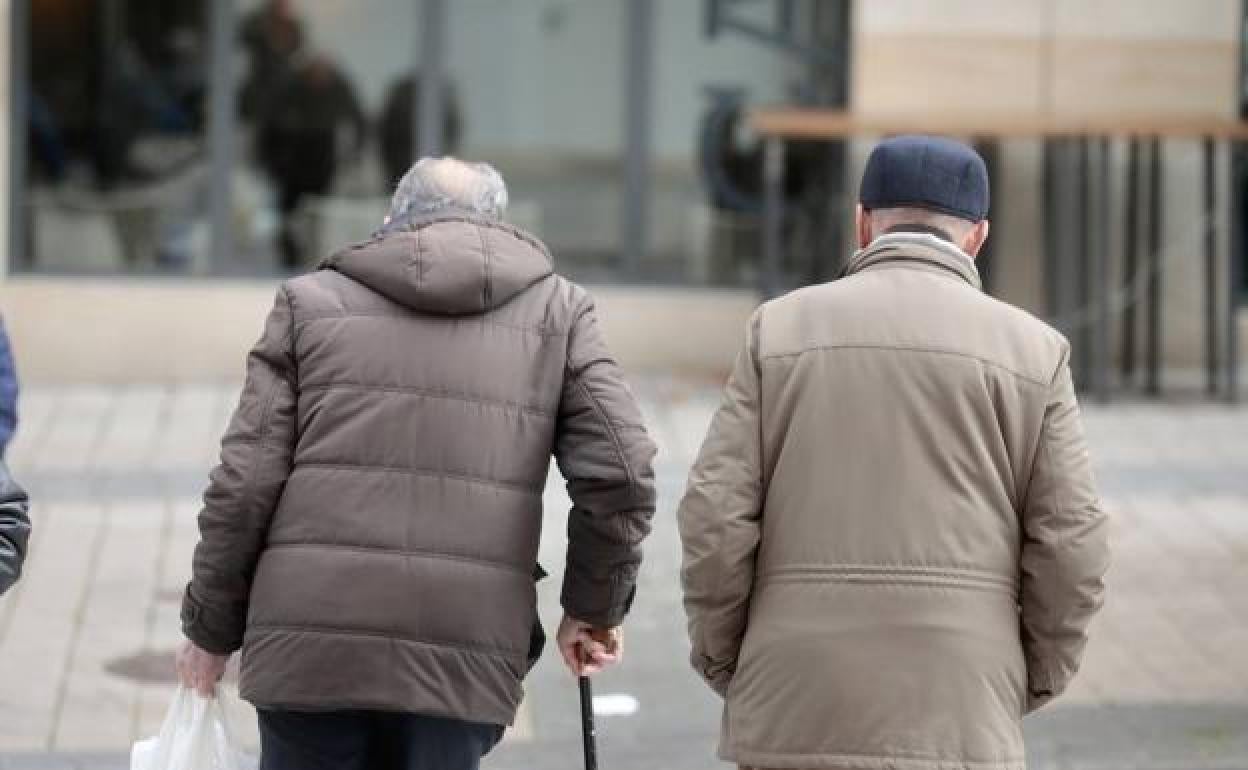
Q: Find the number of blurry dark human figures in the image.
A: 2